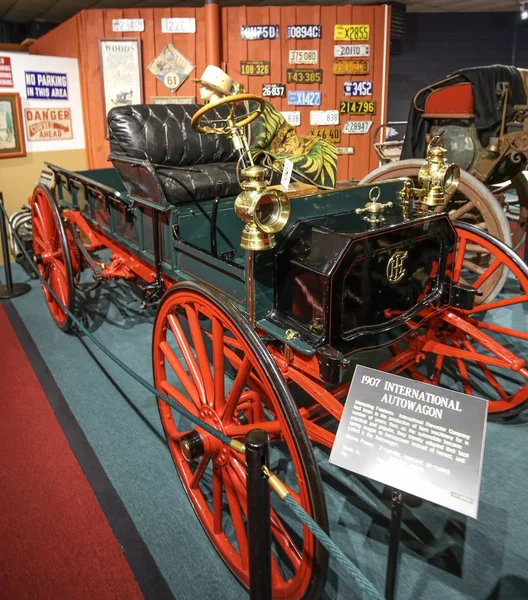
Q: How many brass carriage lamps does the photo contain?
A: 2